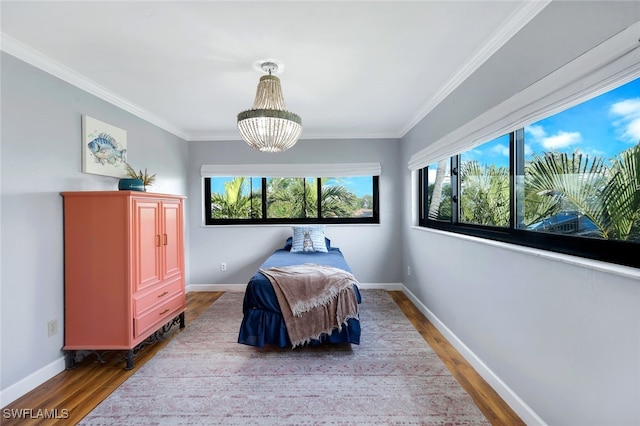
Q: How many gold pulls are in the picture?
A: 4